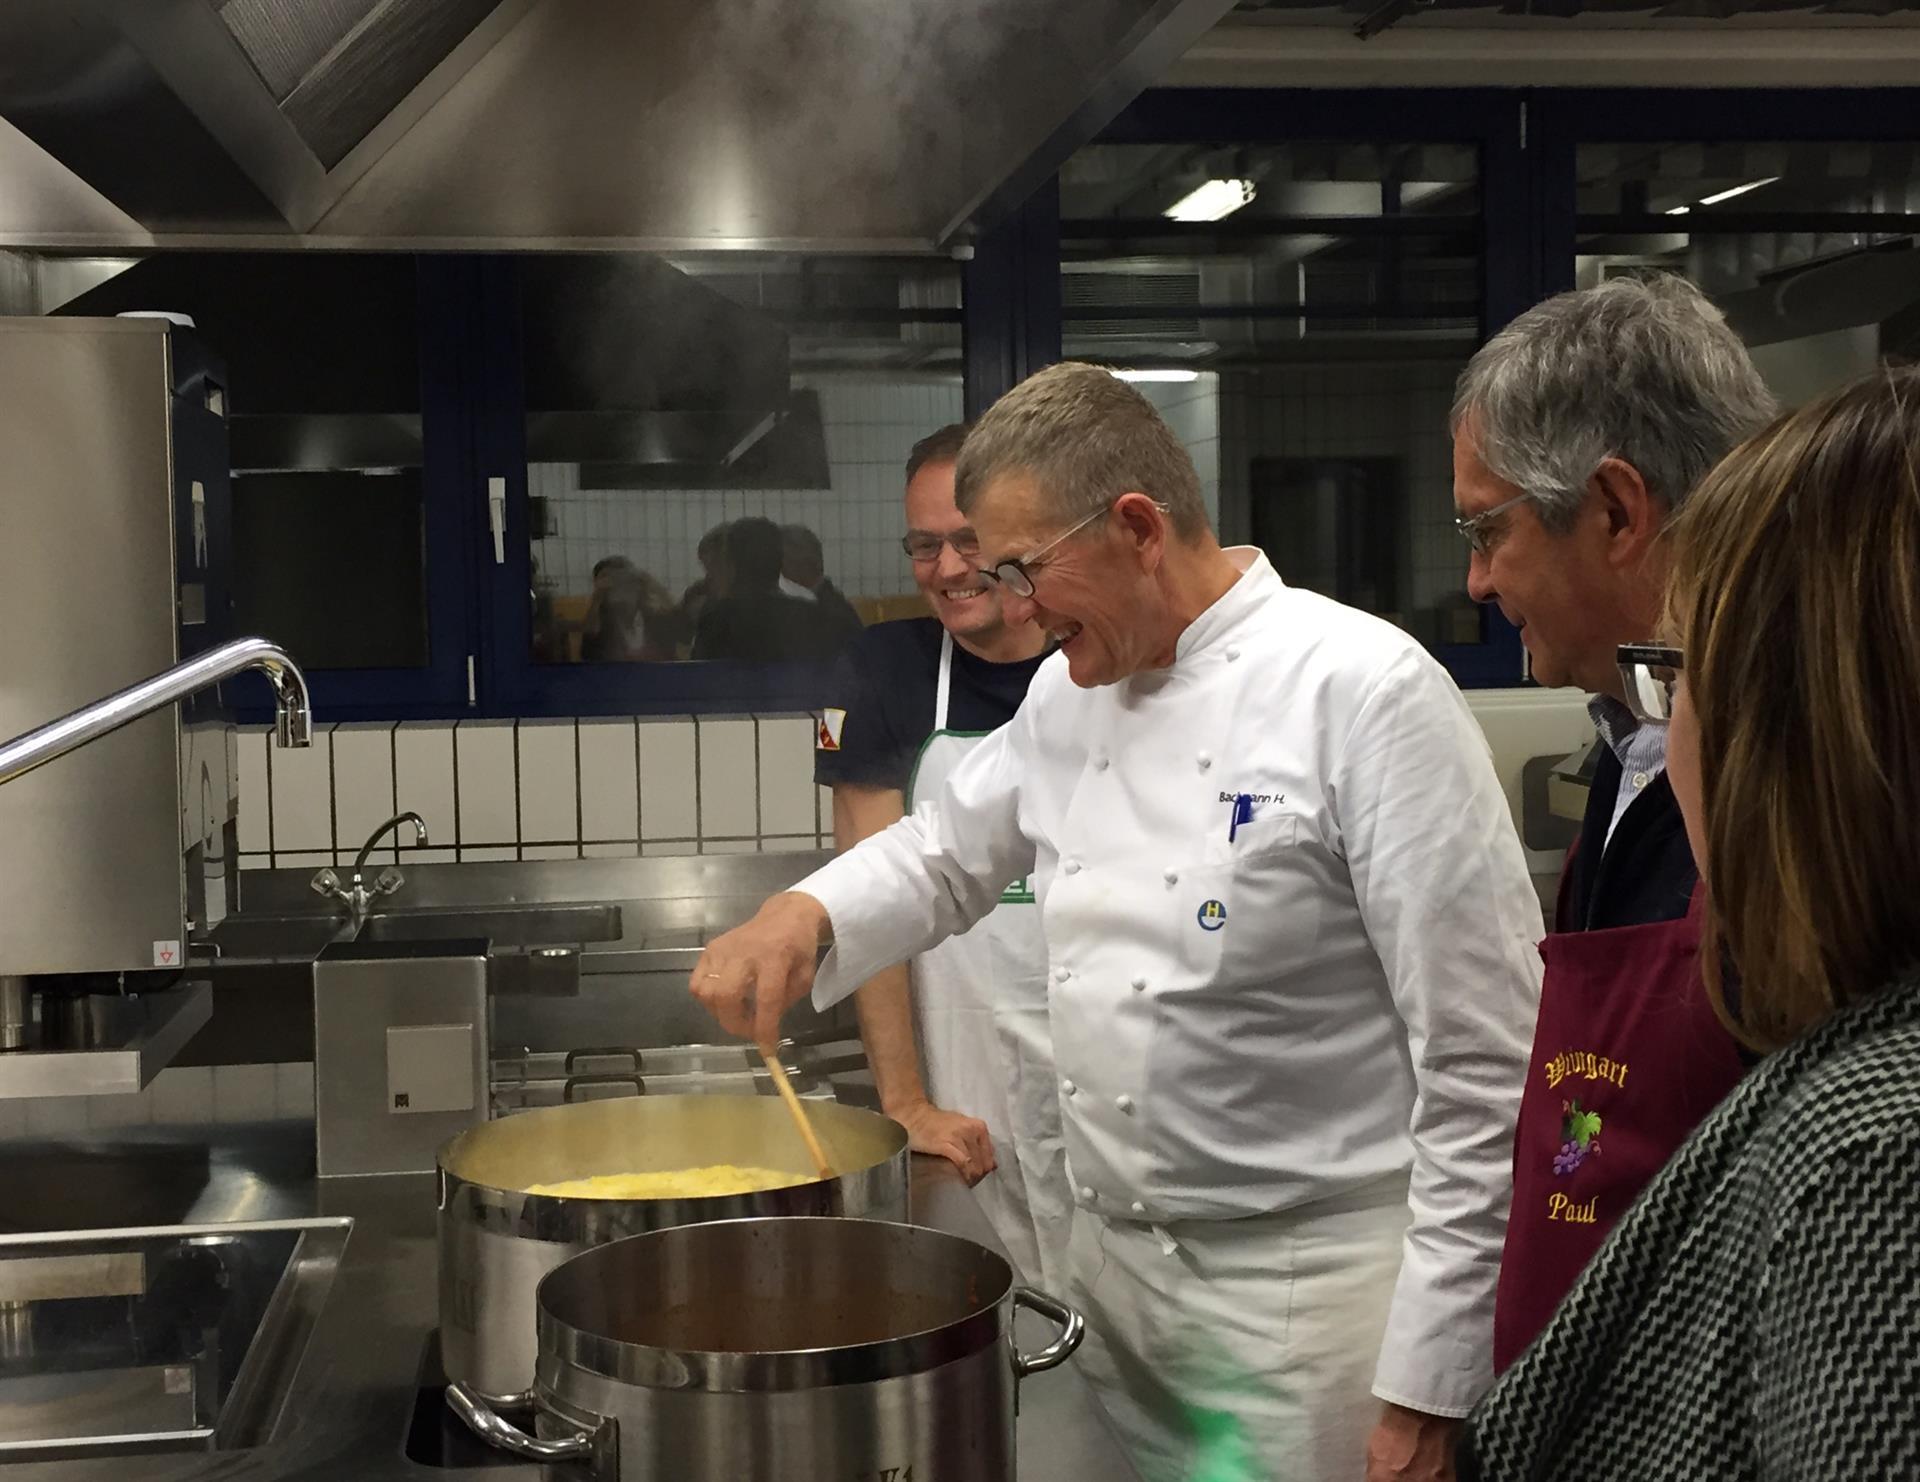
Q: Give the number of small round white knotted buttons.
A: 11